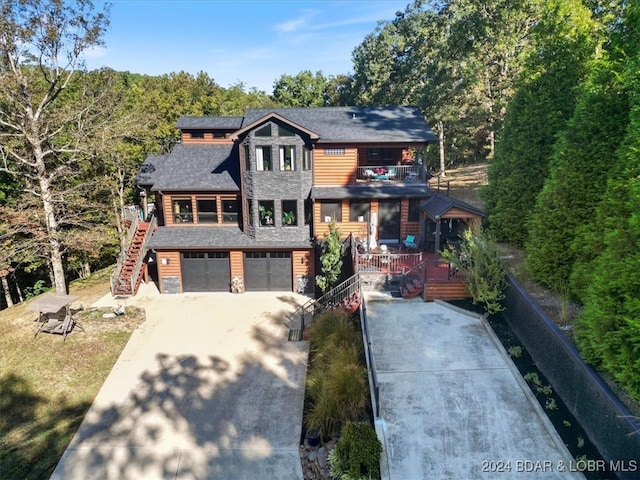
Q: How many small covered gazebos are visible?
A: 1